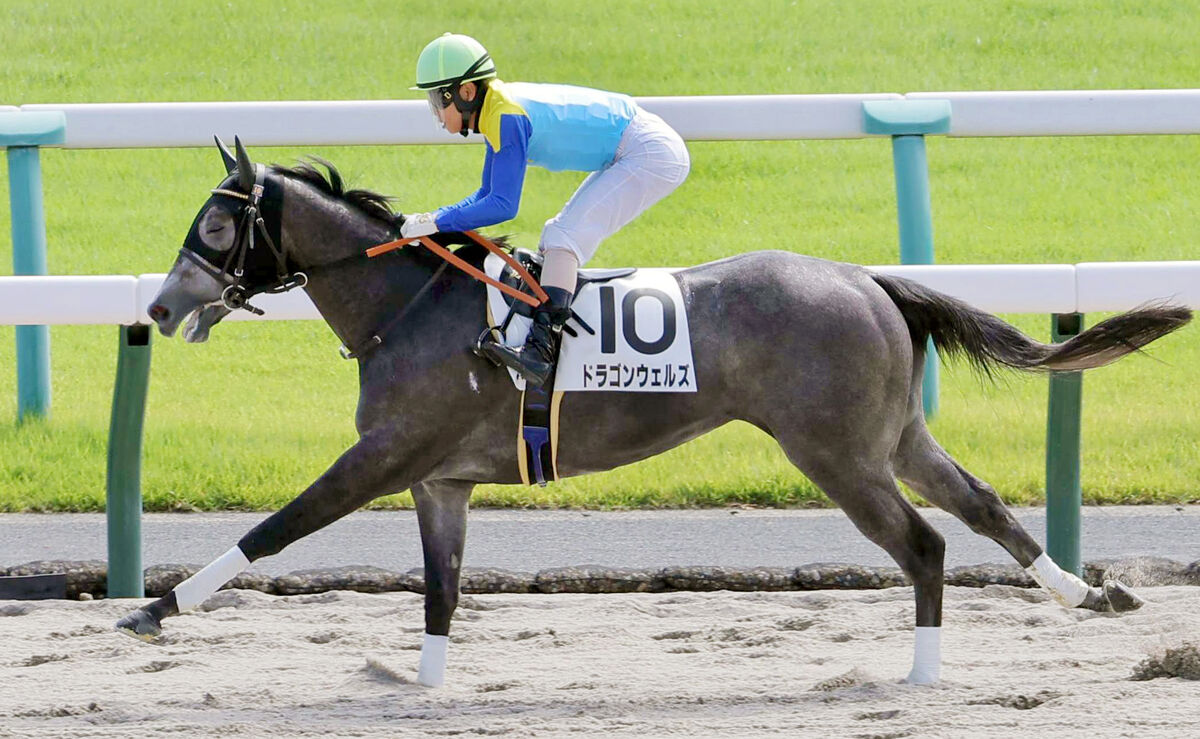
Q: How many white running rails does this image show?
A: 2